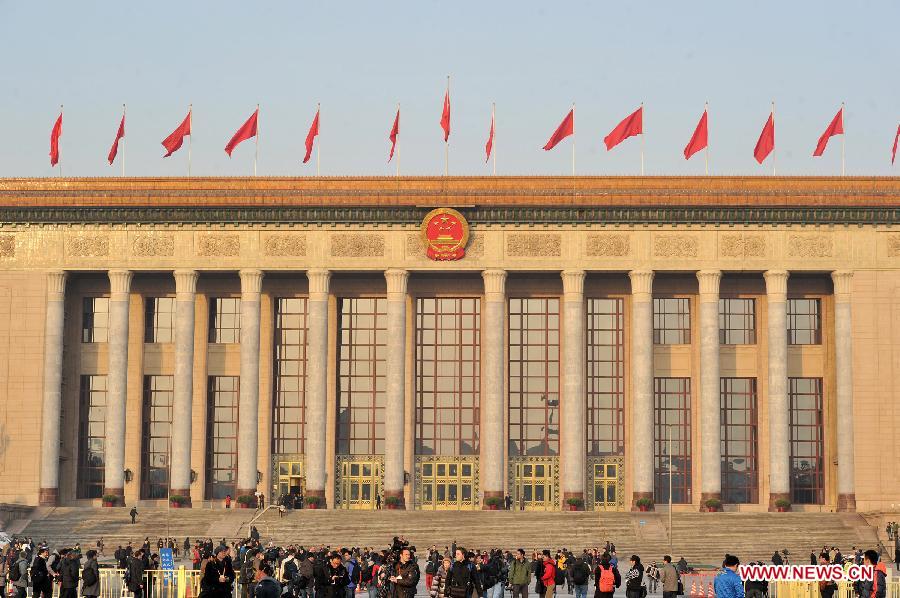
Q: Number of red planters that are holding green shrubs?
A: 10